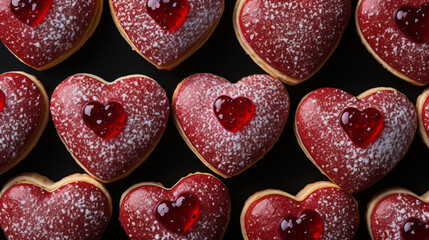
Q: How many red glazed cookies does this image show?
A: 13